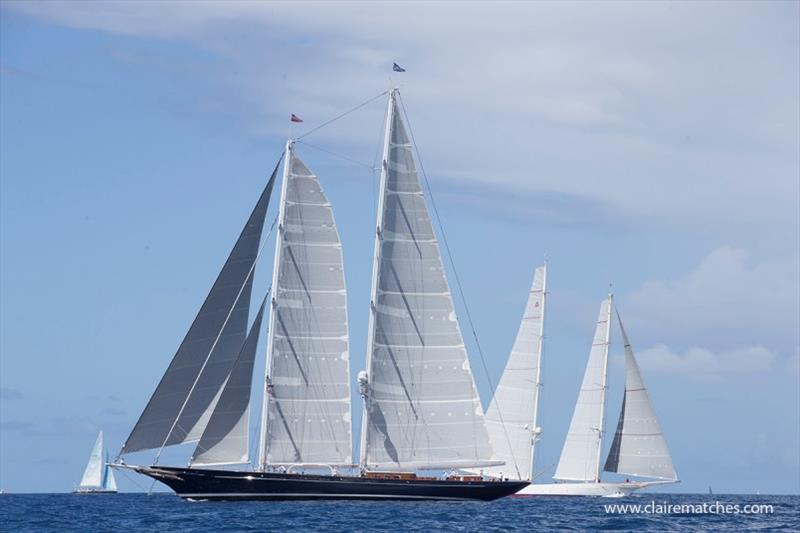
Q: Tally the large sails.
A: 7